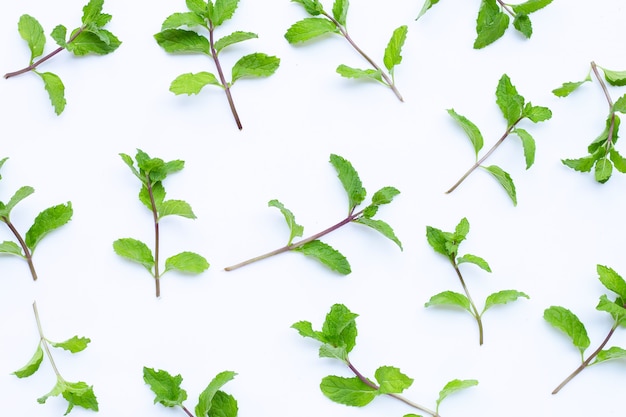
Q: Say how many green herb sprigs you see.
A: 14